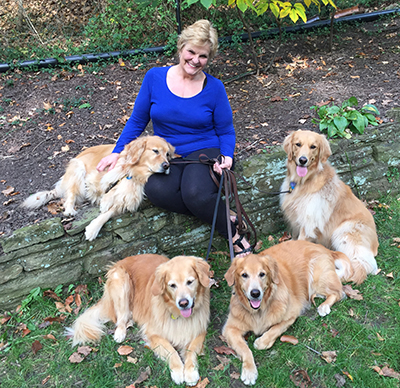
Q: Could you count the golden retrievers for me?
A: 4